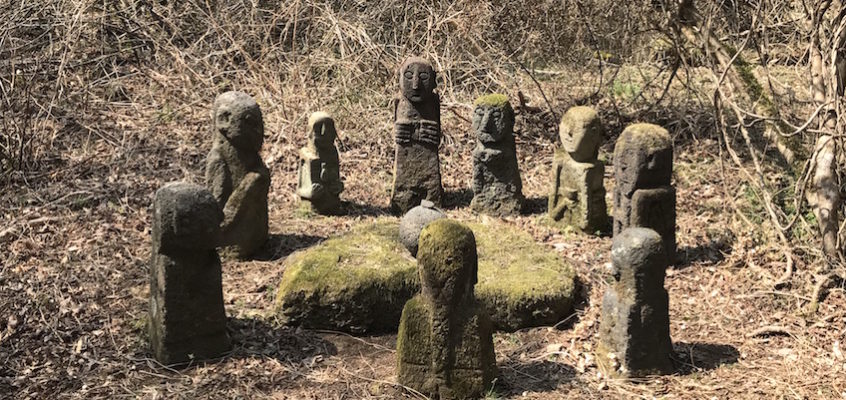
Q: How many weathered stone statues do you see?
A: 9